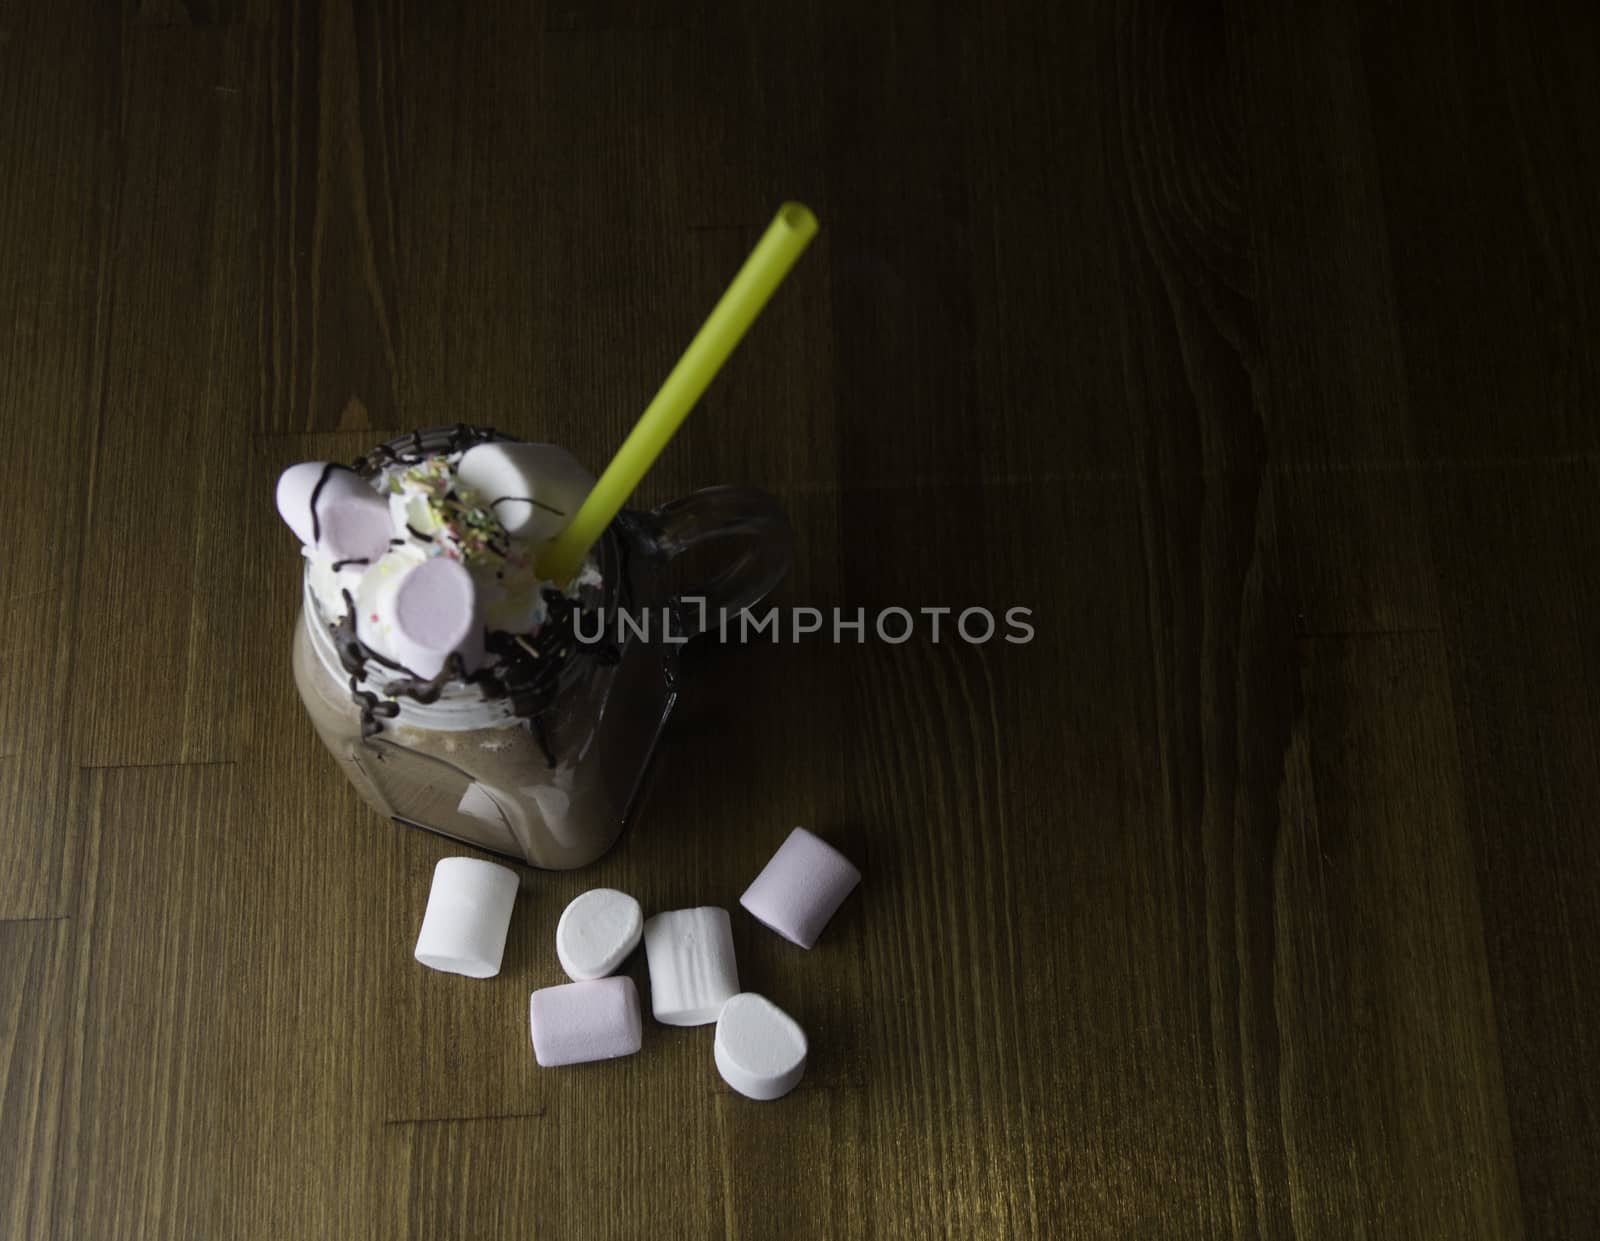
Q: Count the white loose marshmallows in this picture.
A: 4